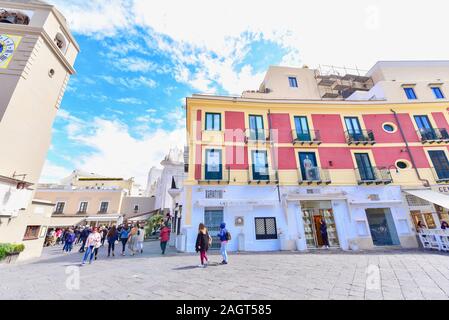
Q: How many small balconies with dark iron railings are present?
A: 9